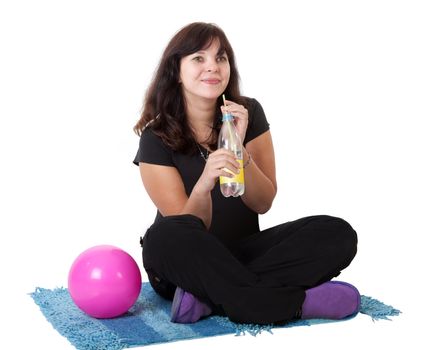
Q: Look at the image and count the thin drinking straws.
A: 1